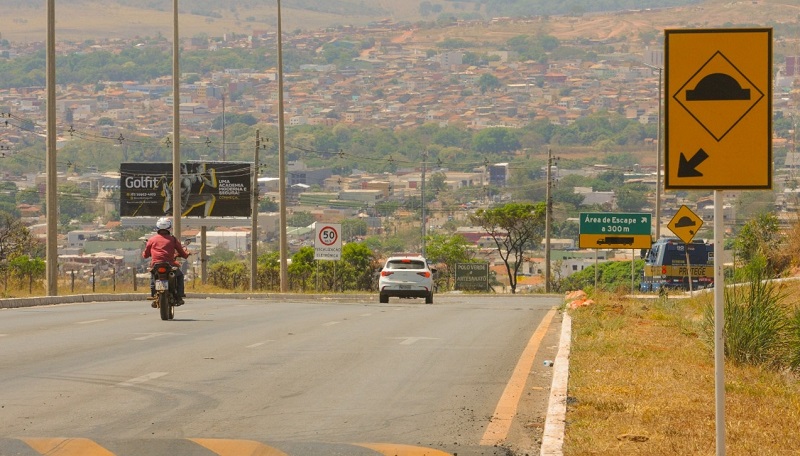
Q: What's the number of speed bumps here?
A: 1